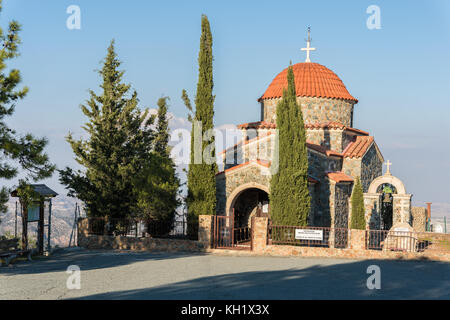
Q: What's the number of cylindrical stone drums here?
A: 1